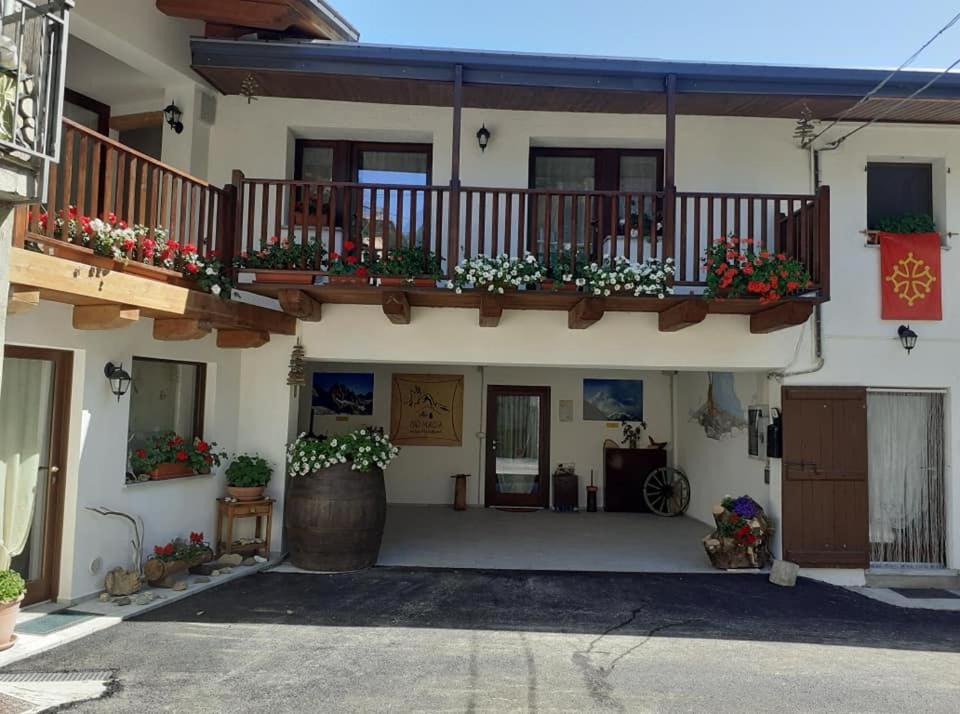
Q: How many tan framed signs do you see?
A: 1